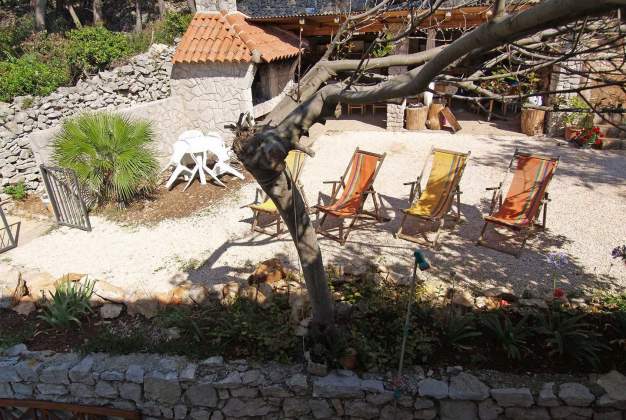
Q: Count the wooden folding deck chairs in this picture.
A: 4